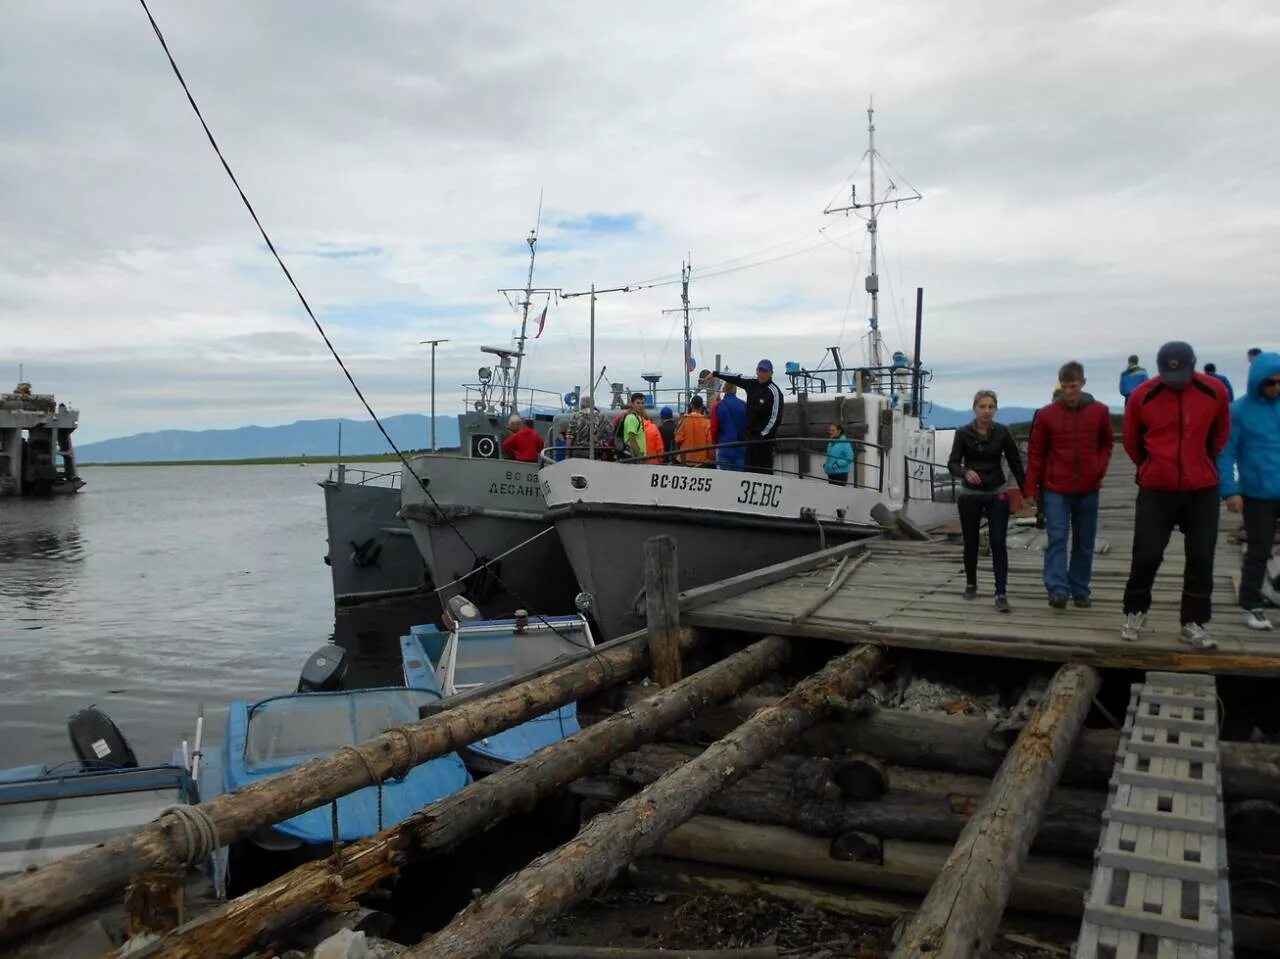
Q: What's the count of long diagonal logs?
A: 4